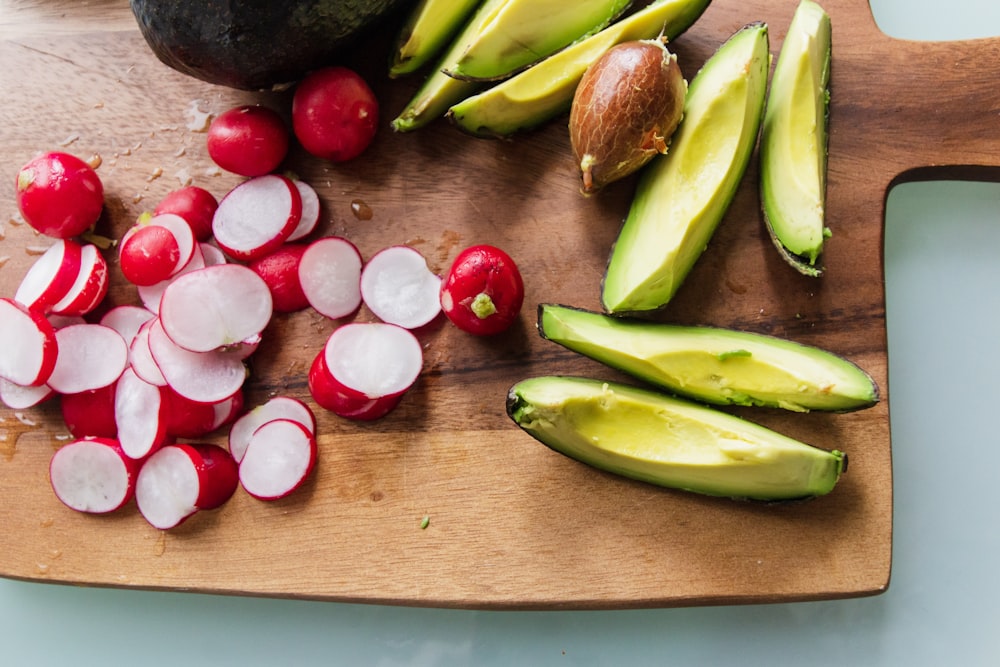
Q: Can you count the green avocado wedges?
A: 8